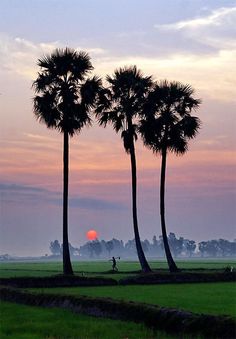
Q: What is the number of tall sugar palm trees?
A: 3